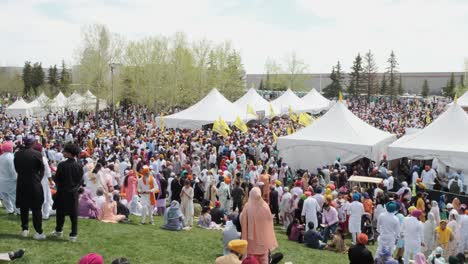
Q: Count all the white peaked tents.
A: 12